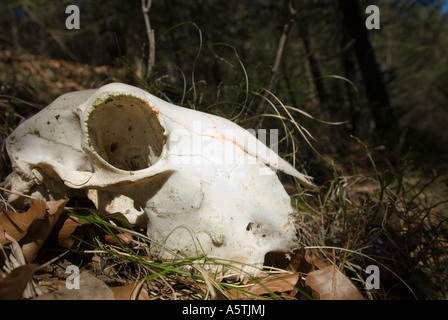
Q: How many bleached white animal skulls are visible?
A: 1